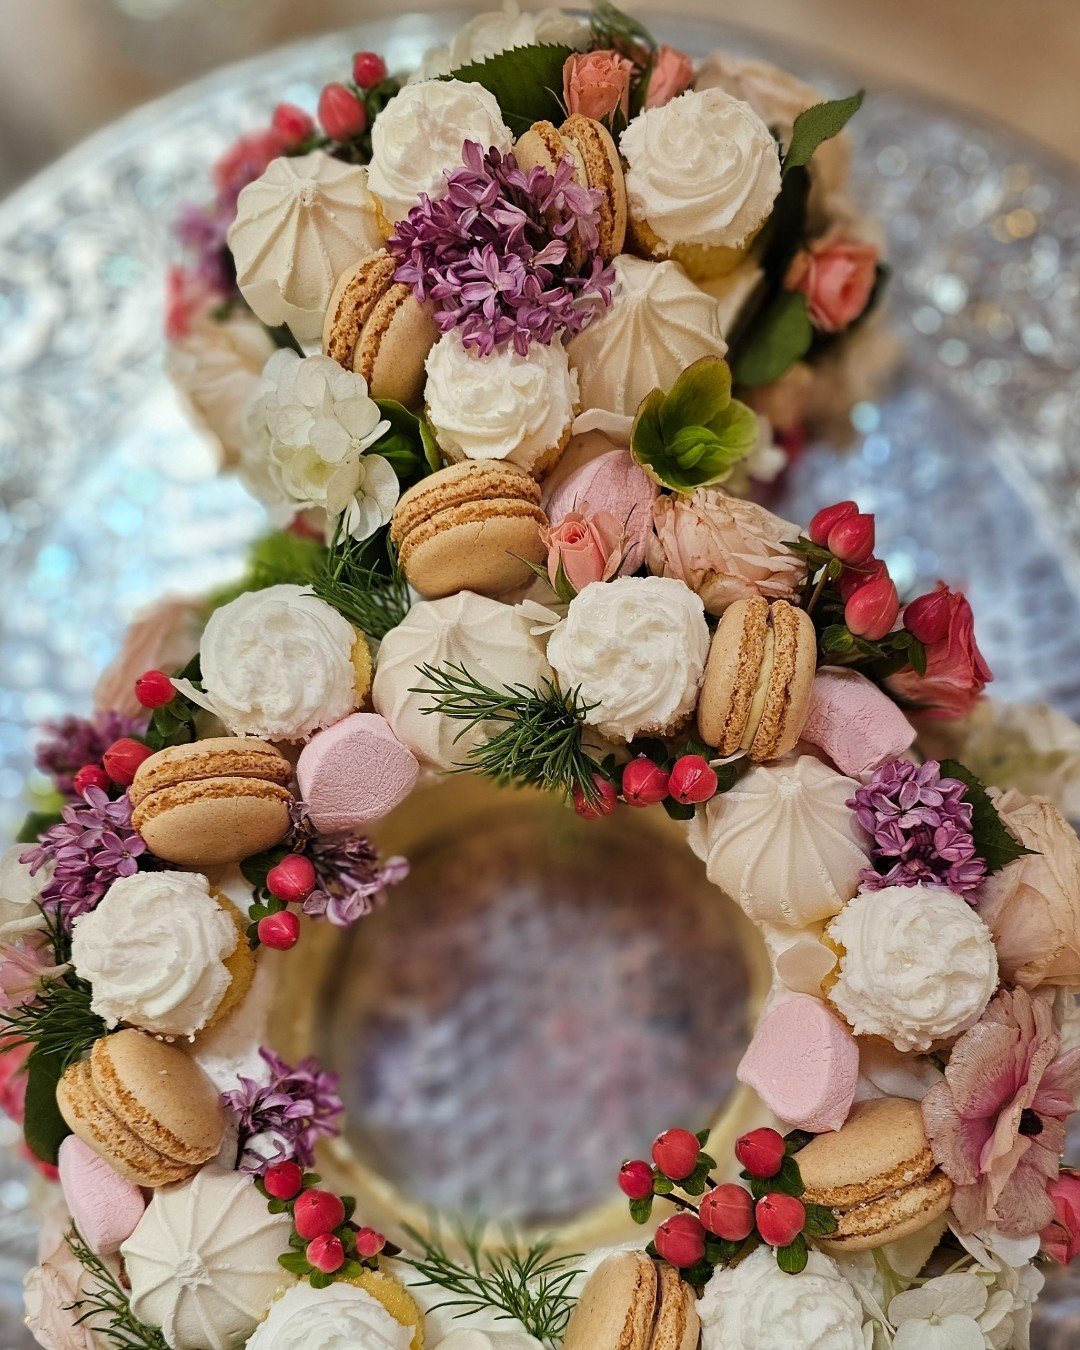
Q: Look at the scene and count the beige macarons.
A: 8